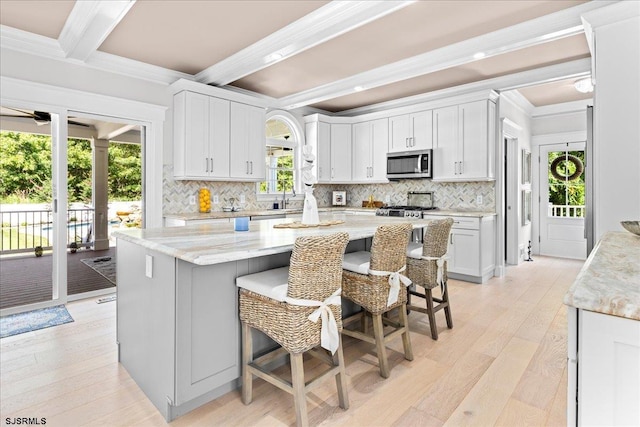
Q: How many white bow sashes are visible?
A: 3